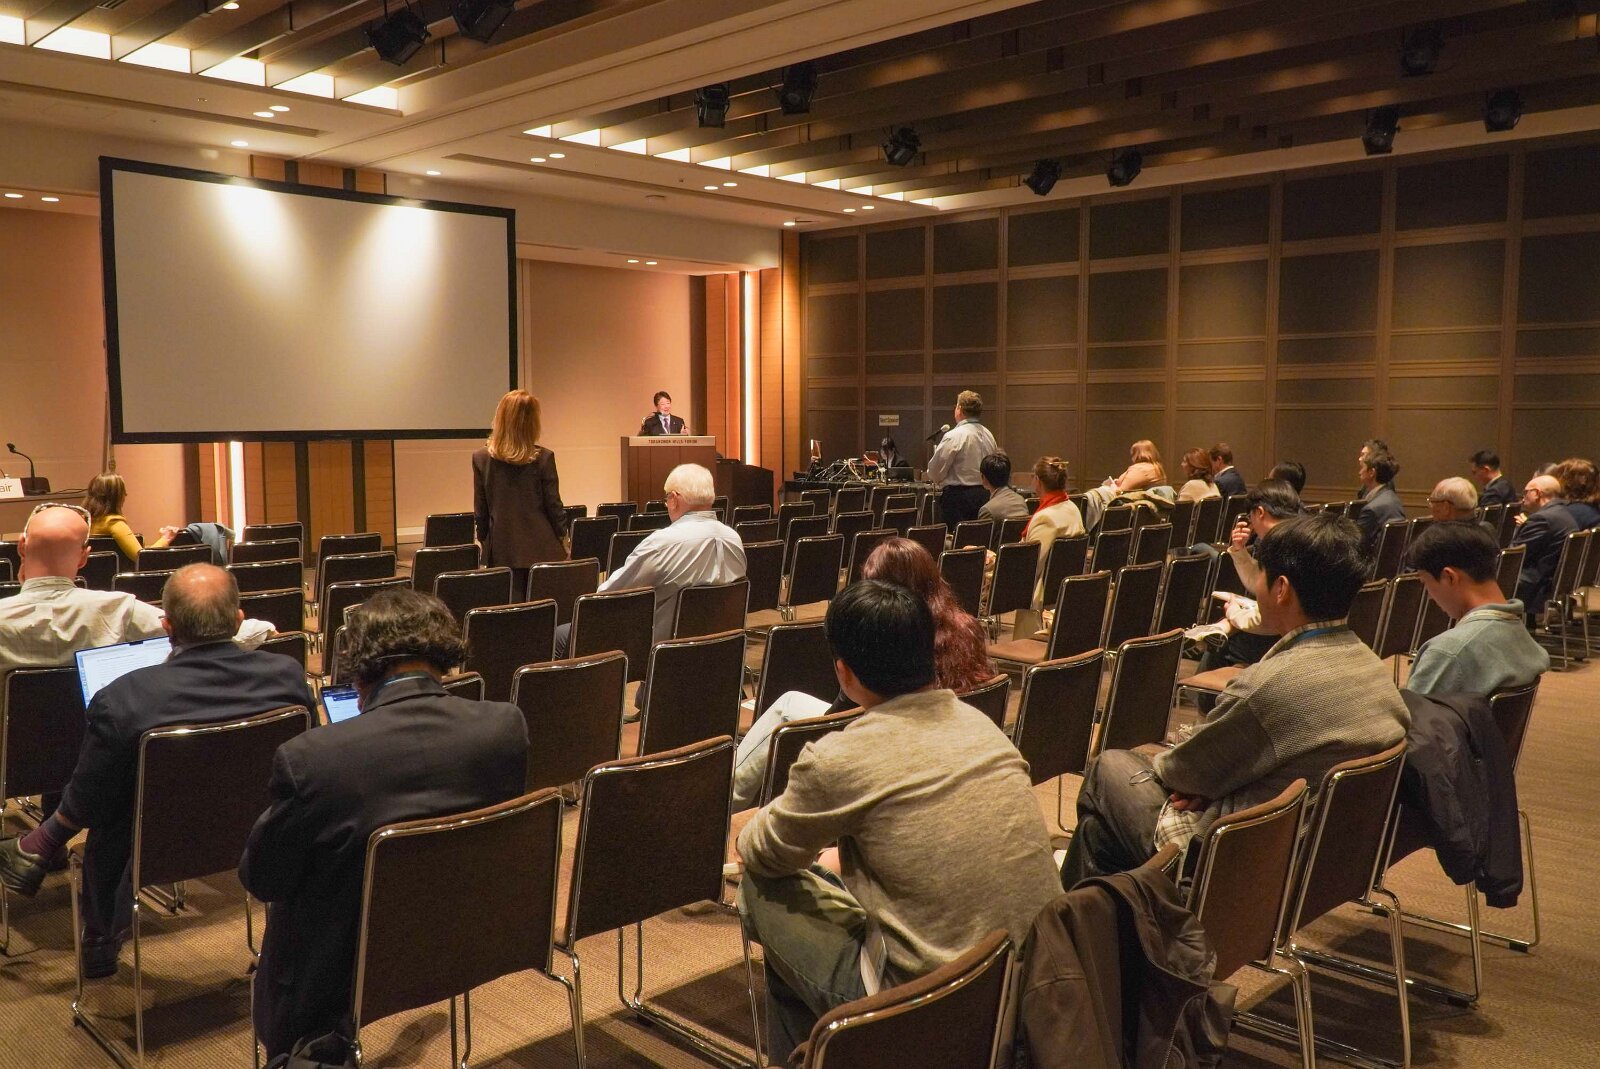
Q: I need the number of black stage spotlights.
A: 10